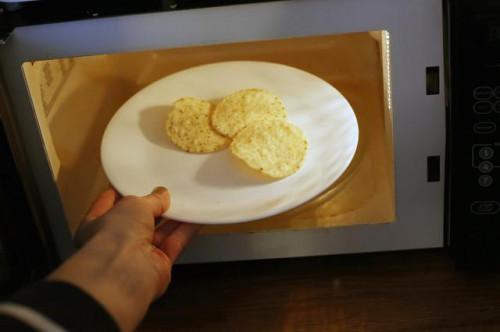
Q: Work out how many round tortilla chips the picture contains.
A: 3